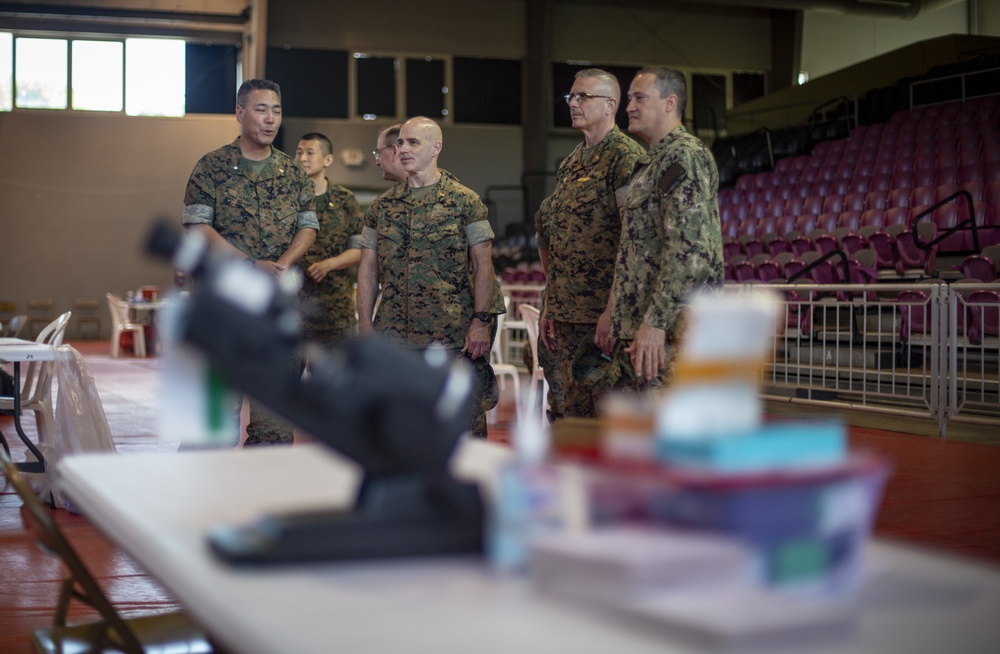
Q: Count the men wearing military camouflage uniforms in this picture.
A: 6